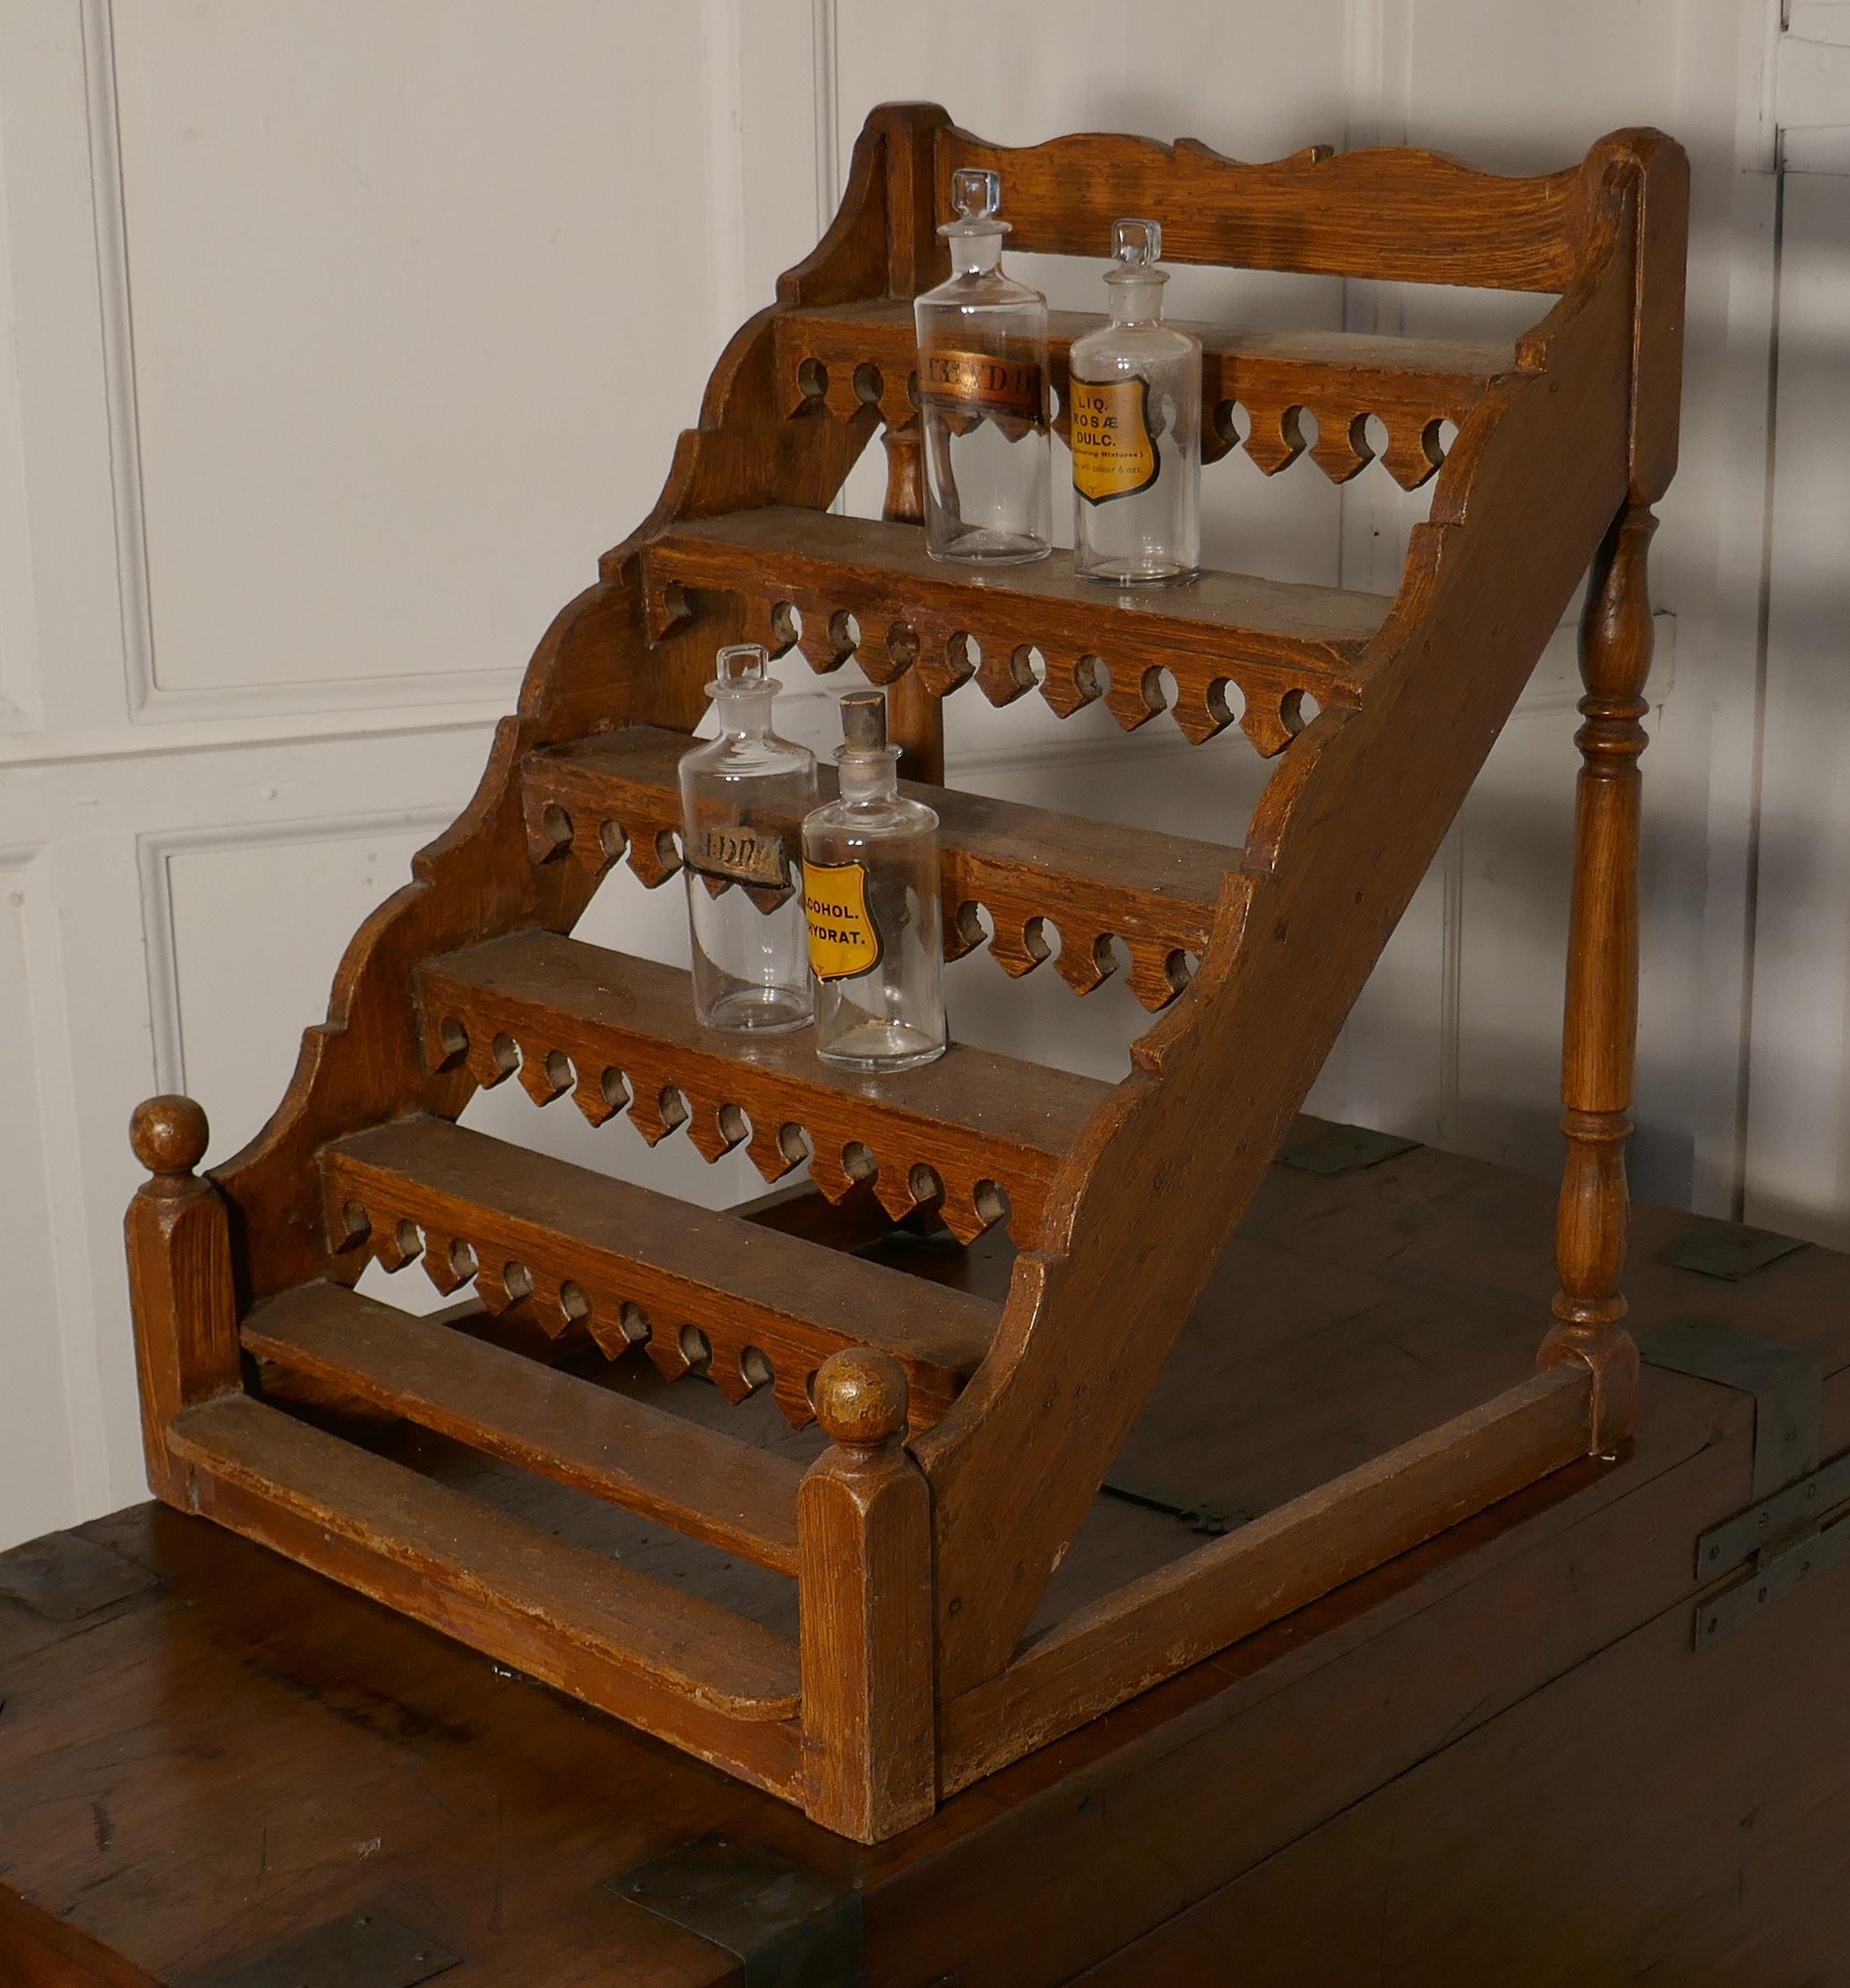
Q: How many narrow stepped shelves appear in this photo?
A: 7